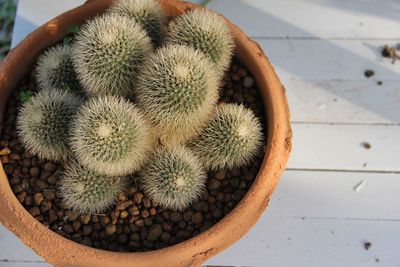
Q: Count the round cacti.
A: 10